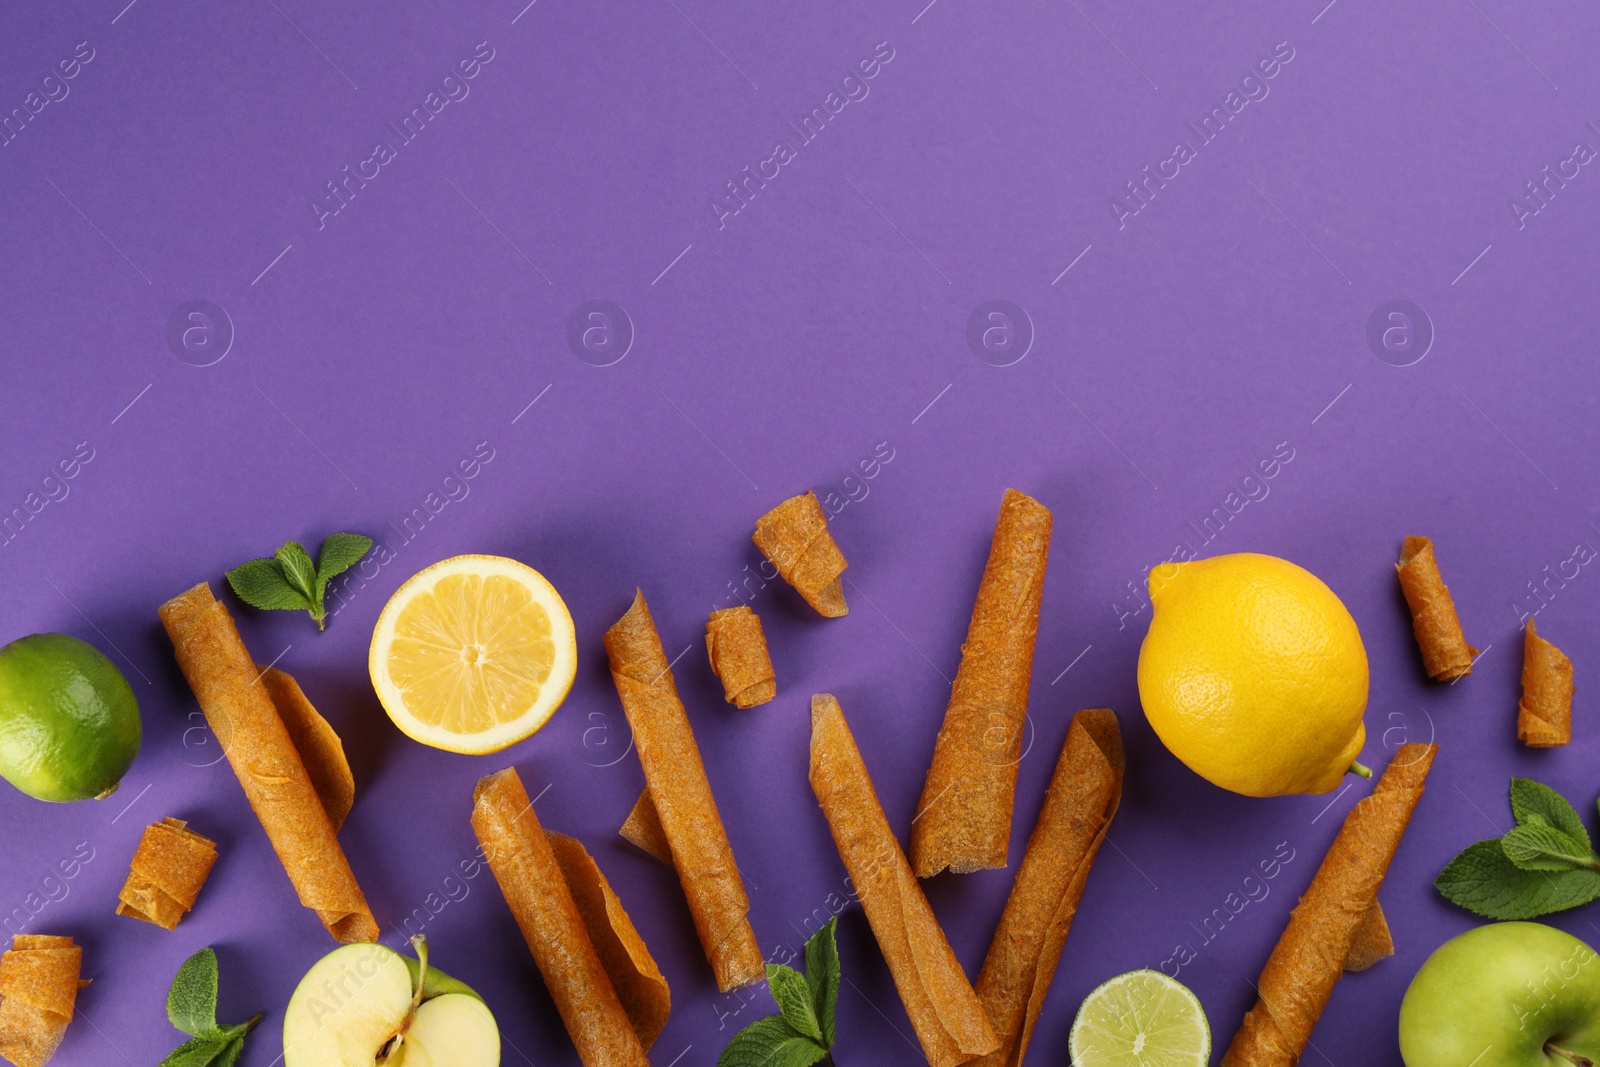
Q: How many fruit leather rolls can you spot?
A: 13